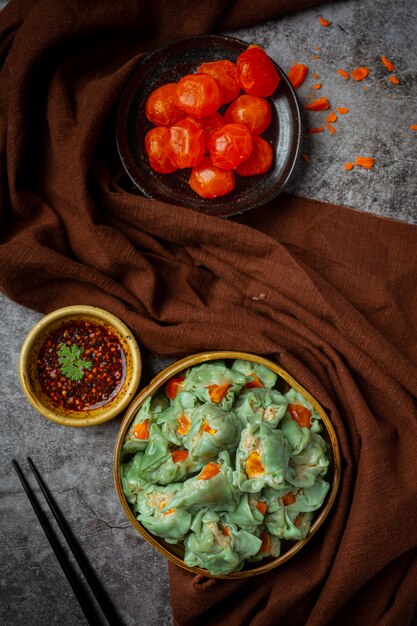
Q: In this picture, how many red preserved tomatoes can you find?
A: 11